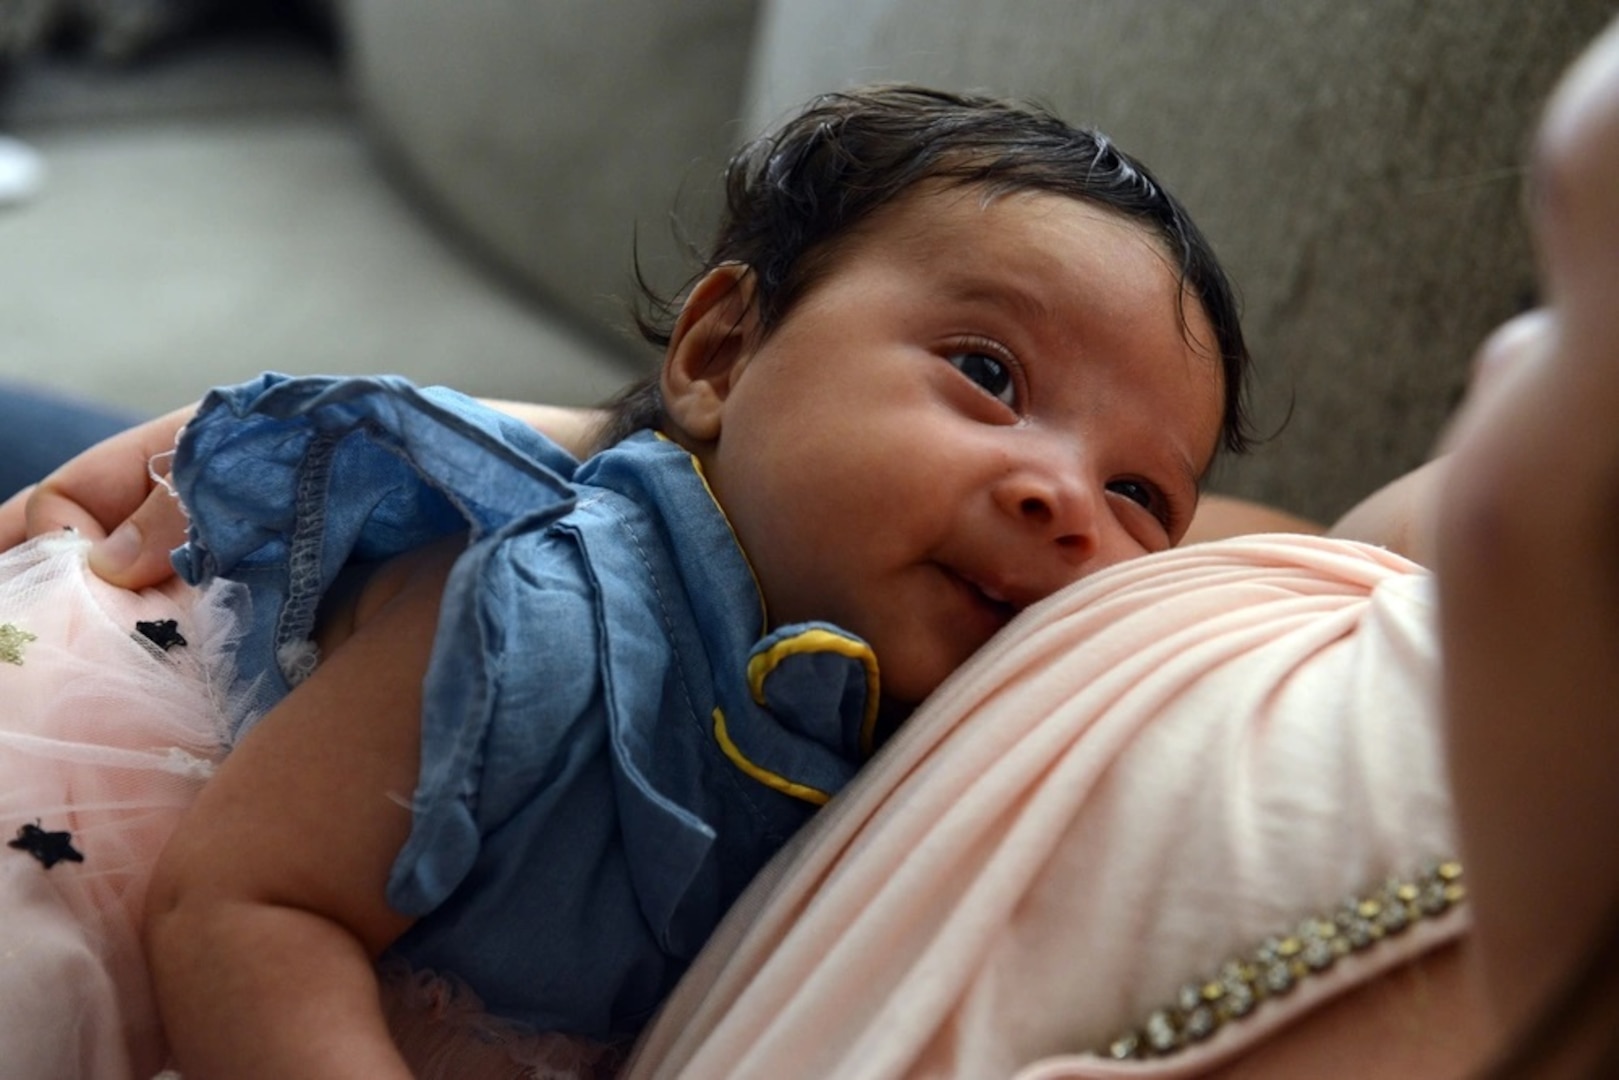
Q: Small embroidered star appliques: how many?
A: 3